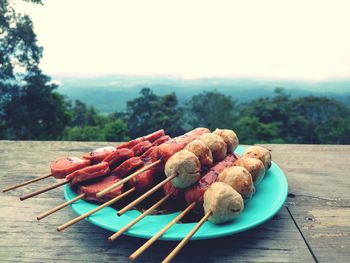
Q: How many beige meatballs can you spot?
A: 8